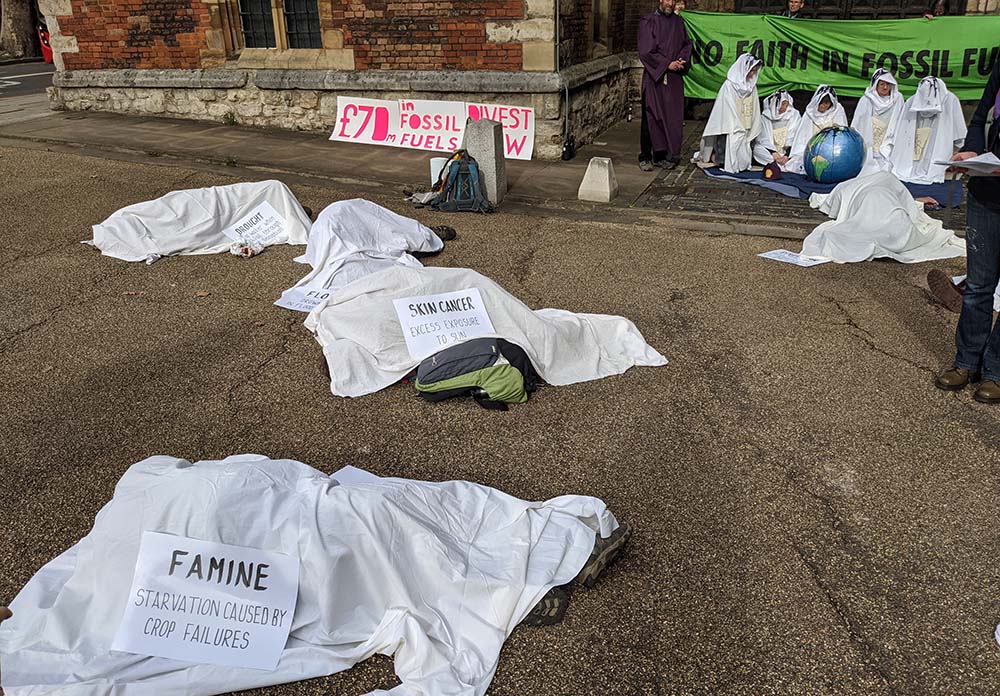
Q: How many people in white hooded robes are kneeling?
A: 5